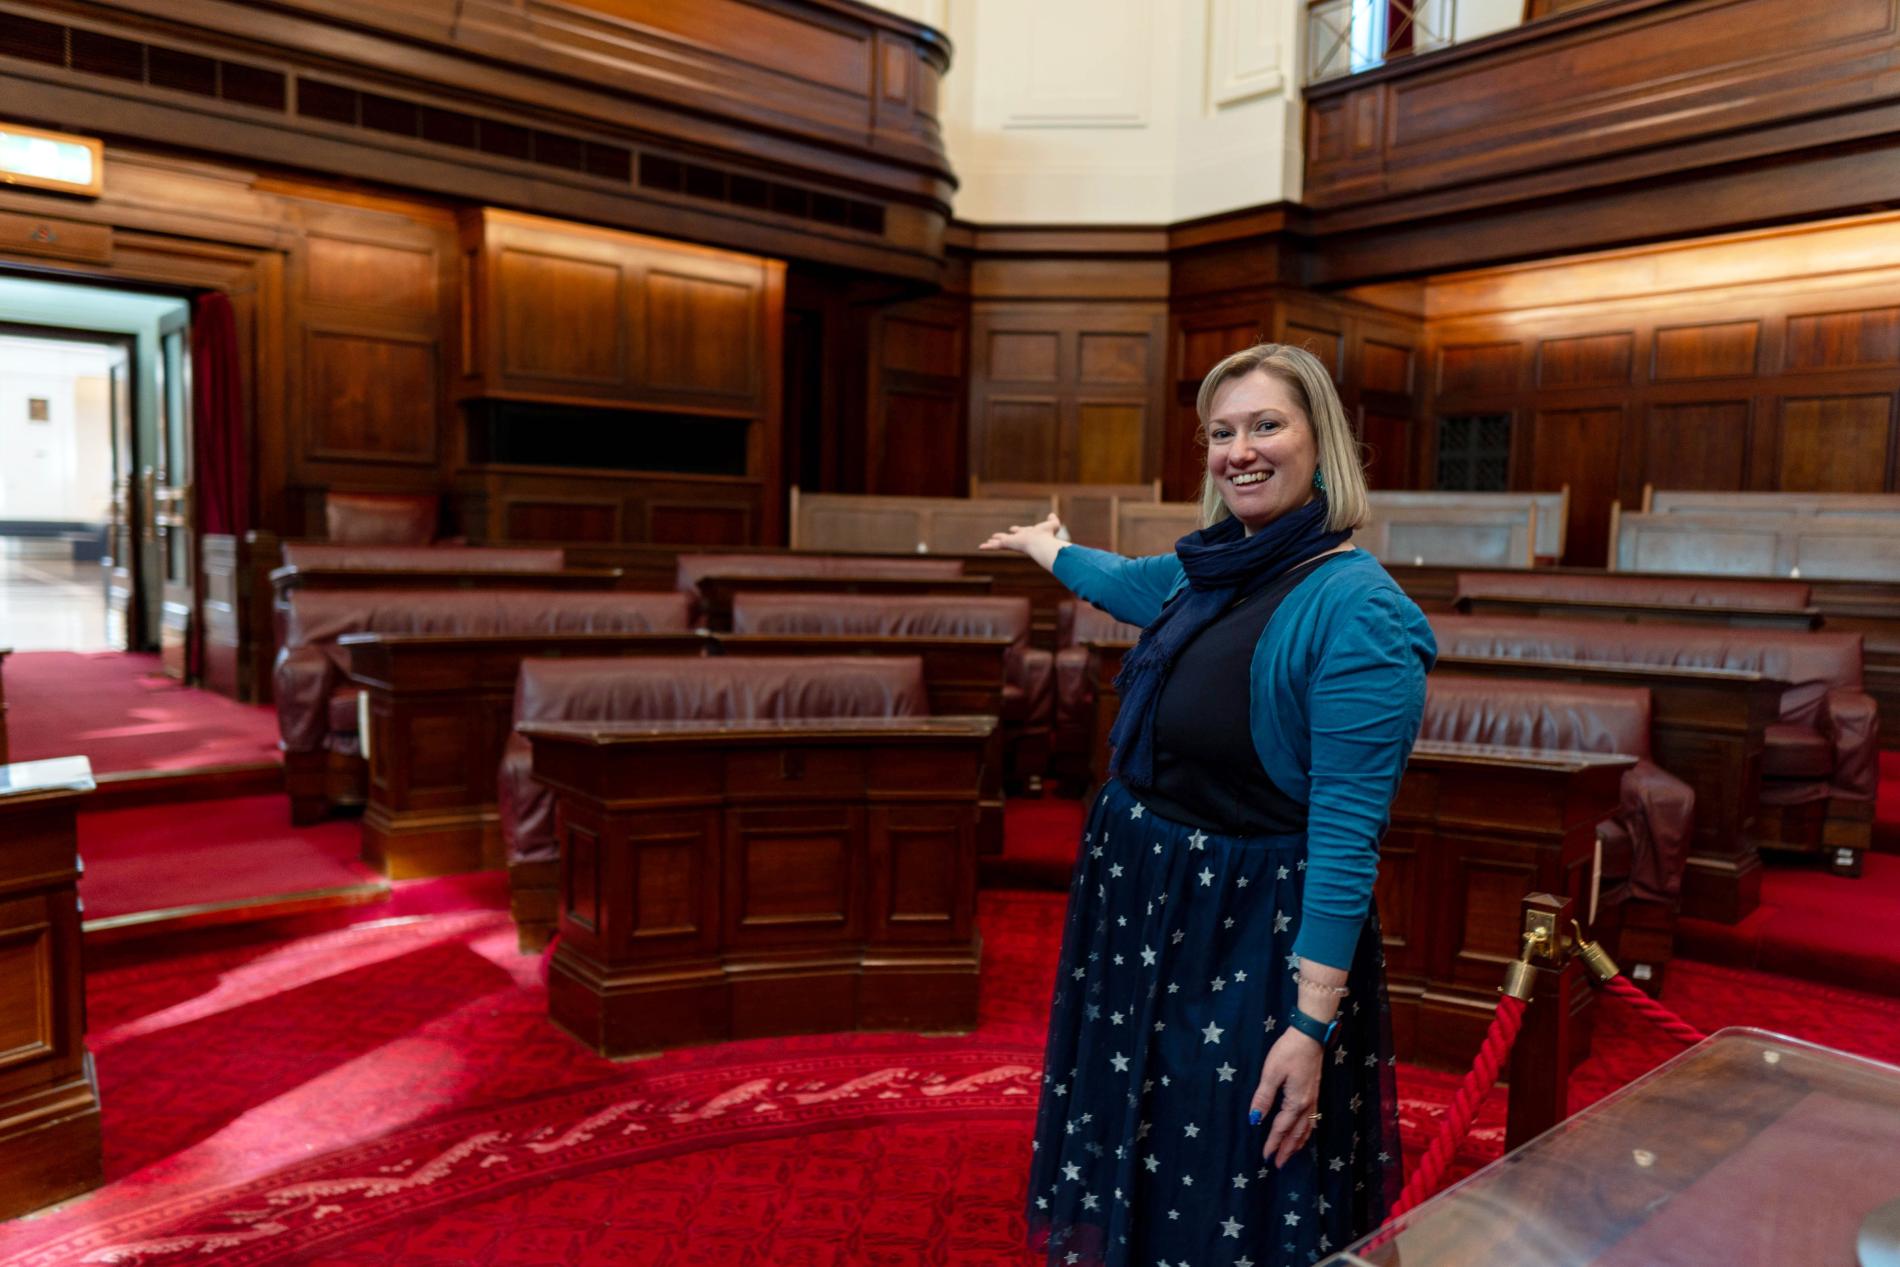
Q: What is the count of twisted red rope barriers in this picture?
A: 2